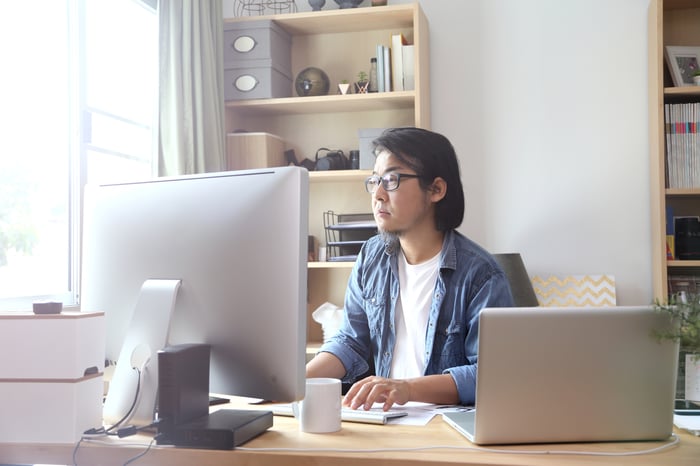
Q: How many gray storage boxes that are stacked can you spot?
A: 2